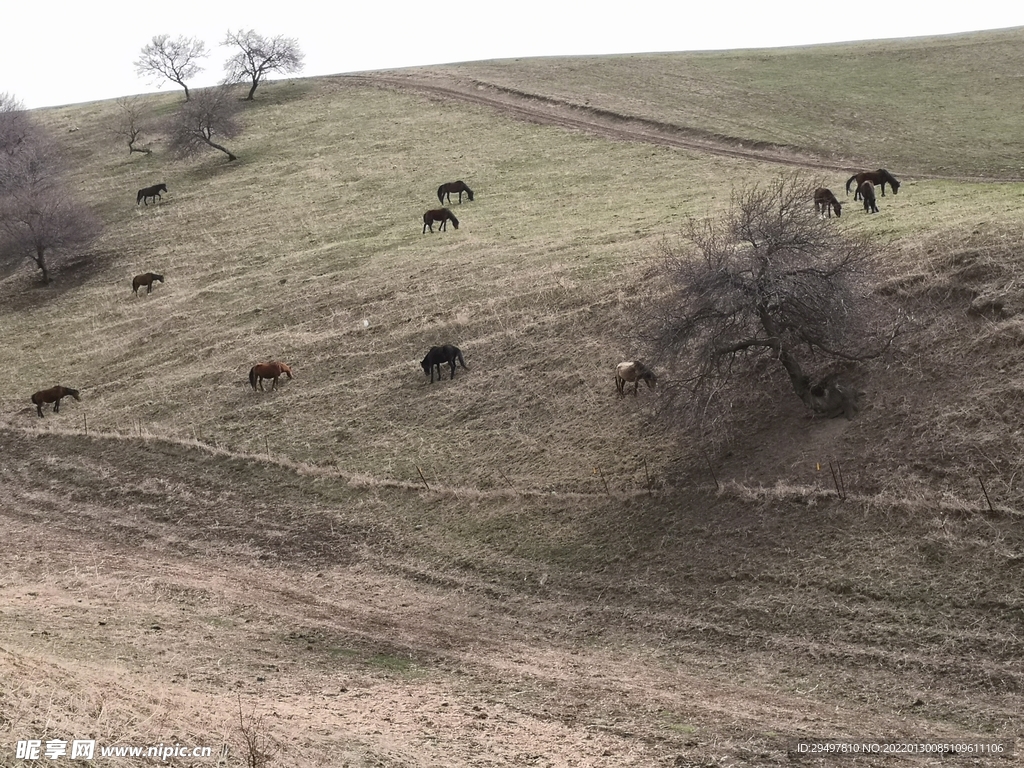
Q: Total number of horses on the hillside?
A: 11